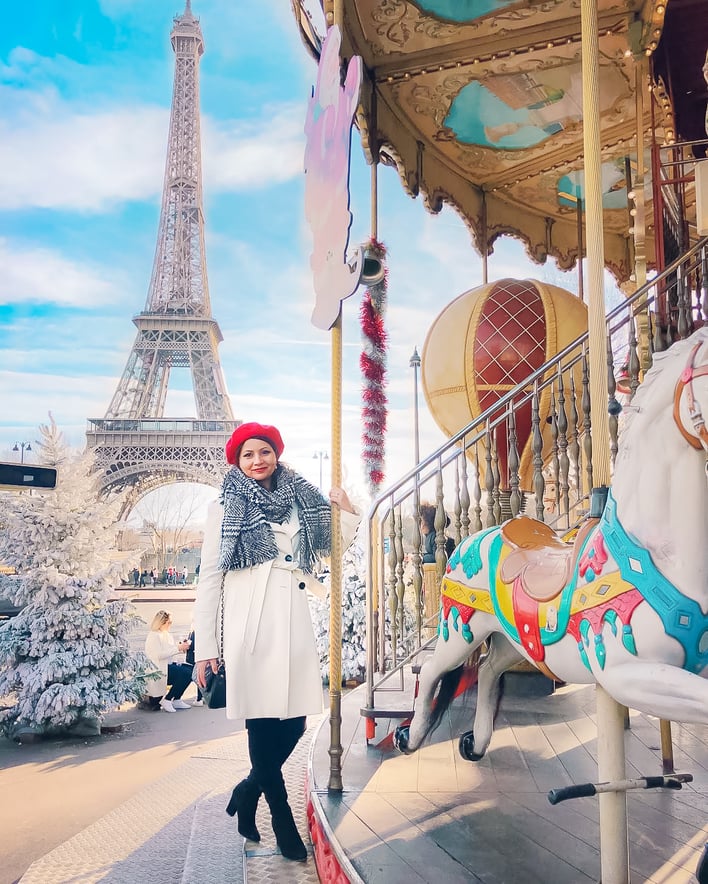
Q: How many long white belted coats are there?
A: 1